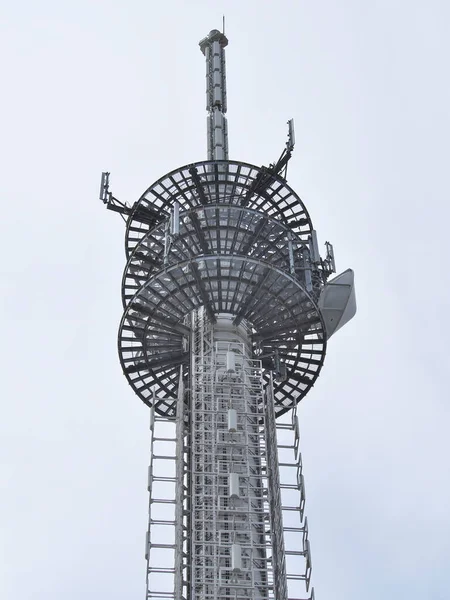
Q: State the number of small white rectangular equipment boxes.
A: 4